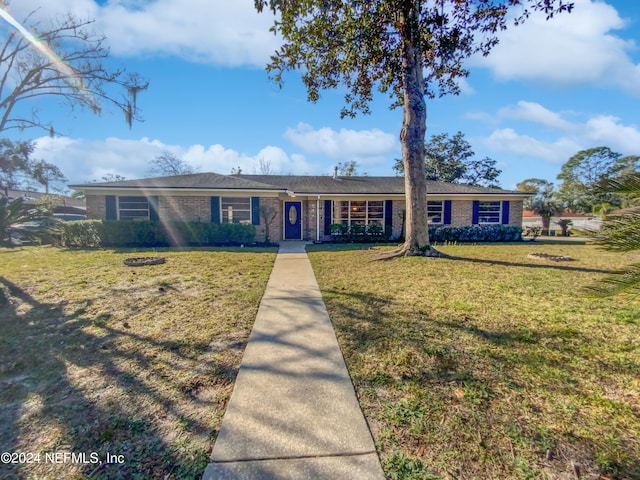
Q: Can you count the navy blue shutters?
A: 9